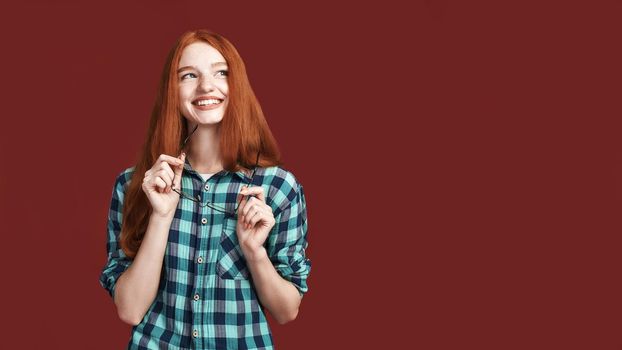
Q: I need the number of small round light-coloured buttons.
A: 5